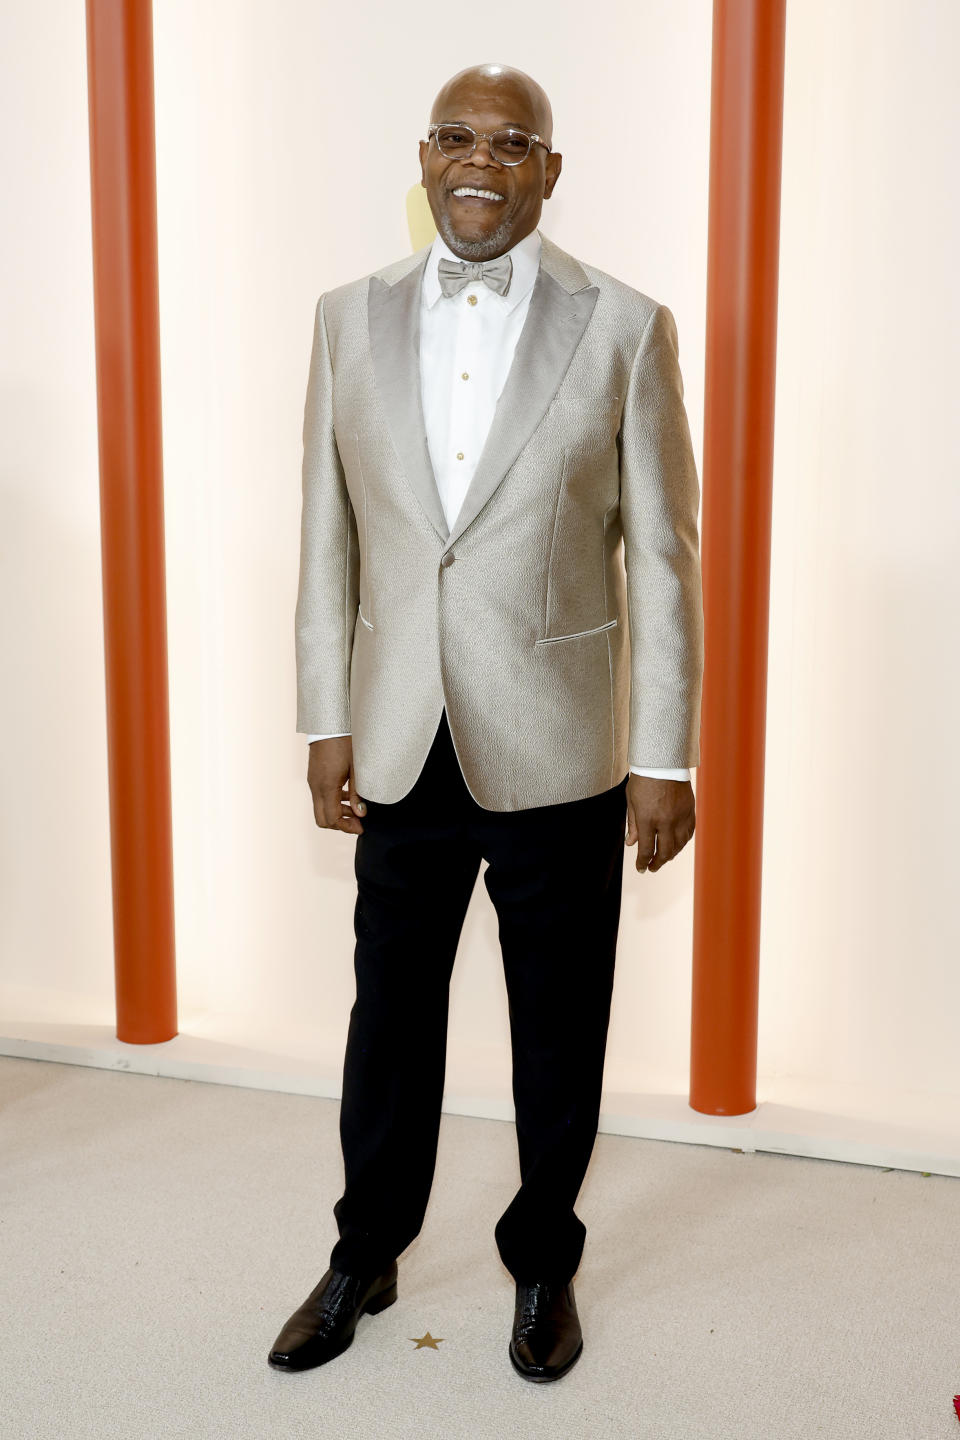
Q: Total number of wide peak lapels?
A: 2